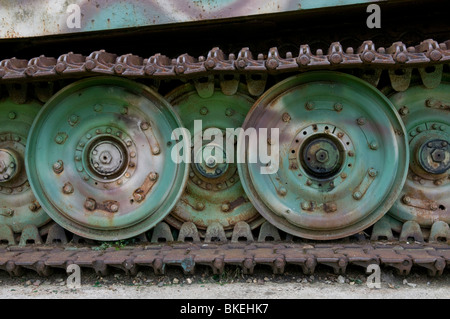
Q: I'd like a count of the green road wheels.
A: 5